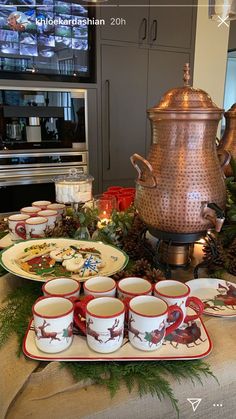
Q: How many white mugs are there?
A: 13